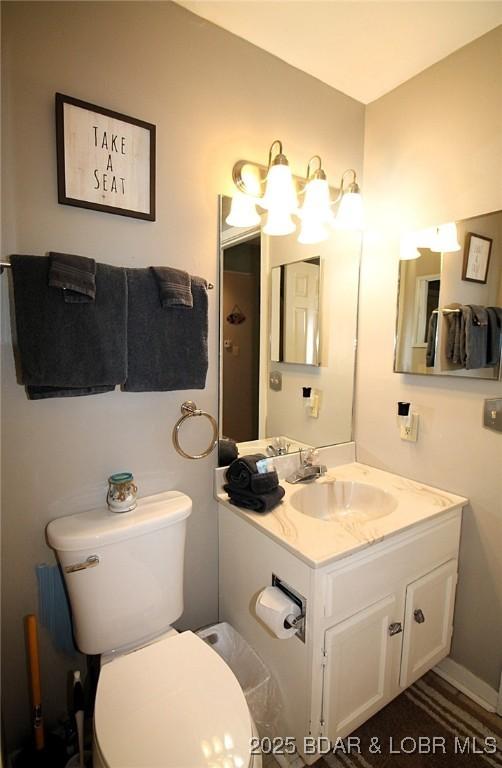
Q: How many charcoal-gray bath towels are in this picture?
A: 2